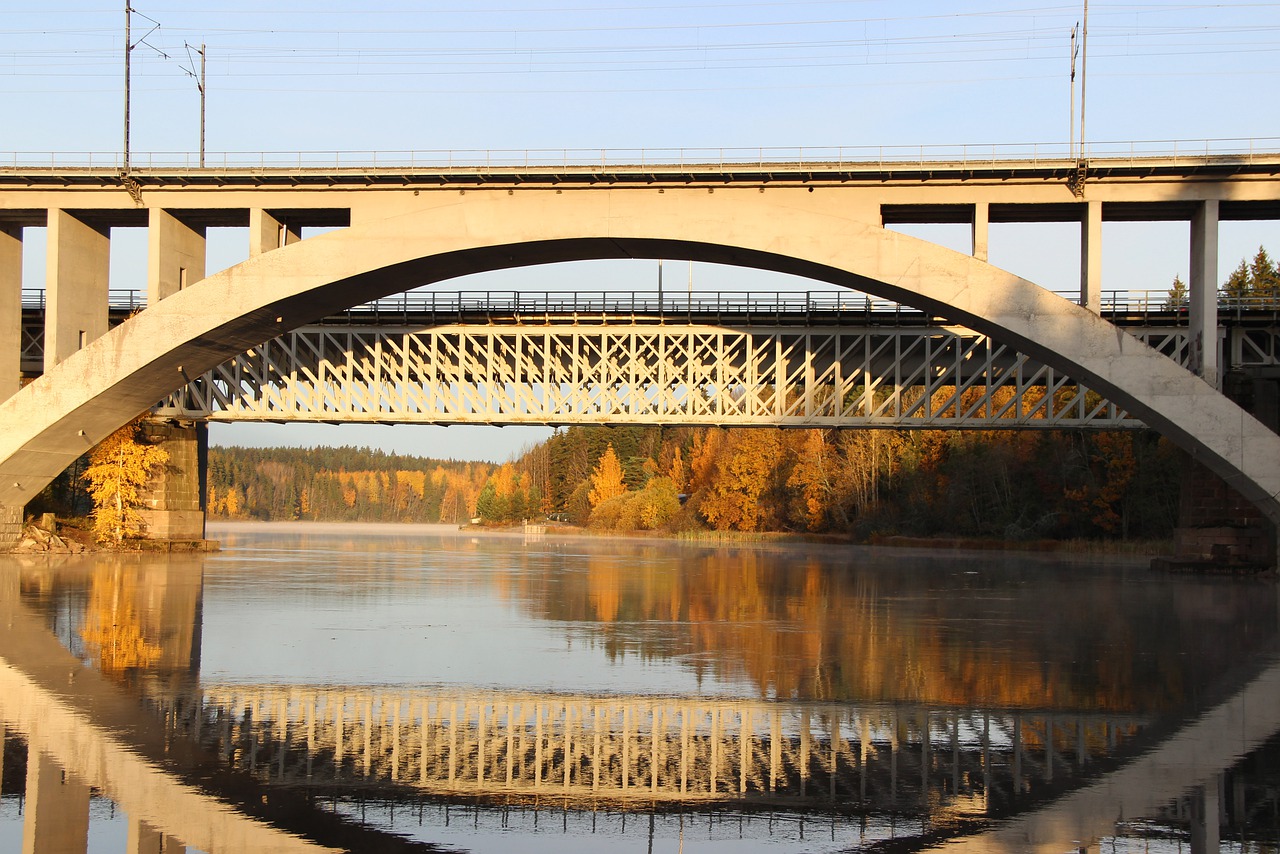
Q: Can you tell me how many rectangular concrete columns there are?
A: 7